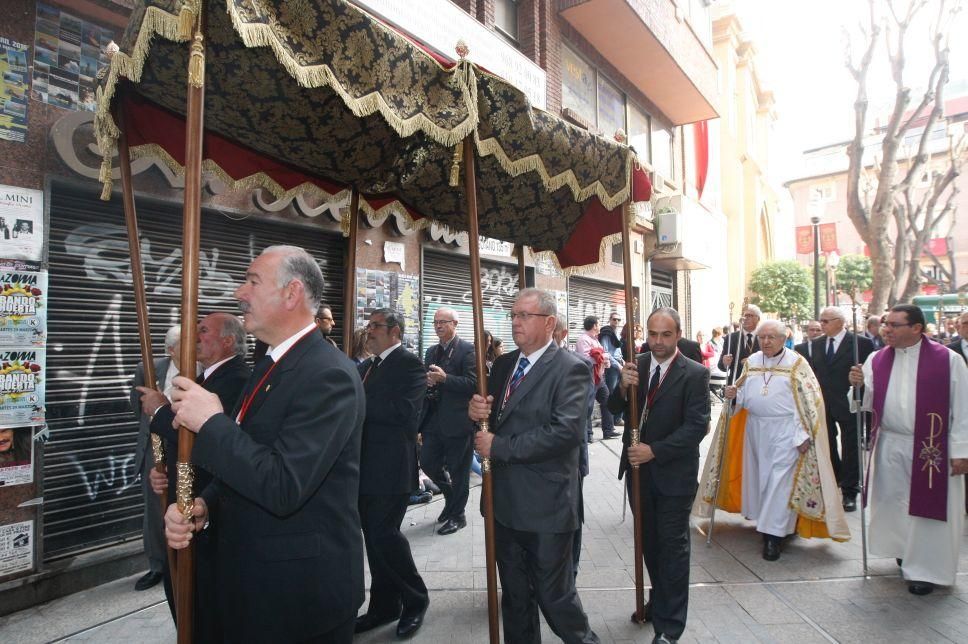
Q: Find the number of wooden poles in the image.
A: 6